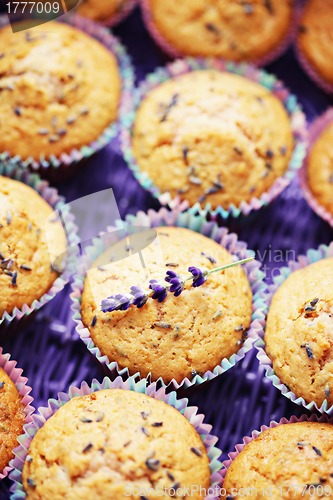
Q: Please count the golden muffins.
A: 12